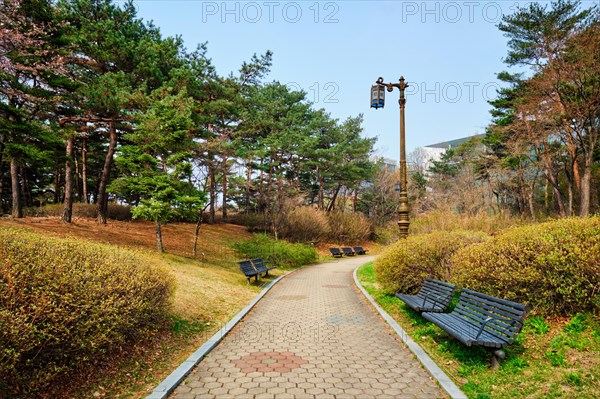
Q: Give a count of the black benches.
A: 7